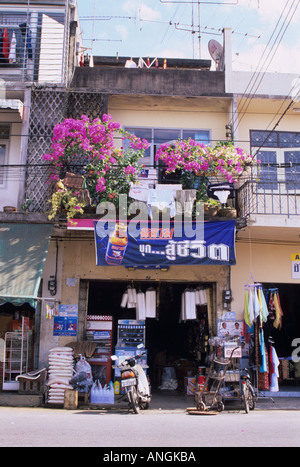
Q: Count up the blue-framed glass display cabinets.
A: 1